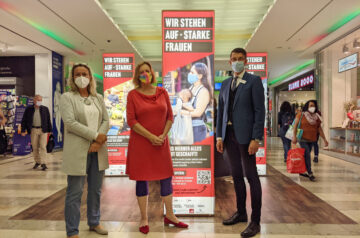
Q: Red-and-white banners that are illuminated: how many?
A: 3